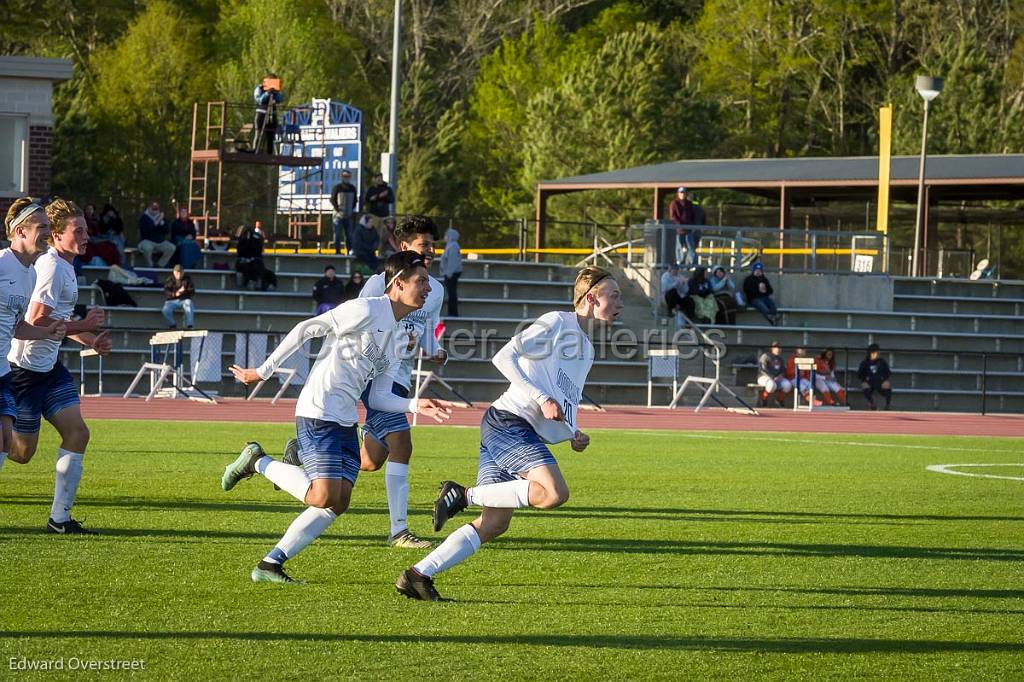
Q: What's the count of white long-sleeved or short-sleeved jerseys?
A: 5